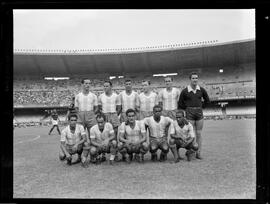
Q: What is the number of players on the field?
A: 11